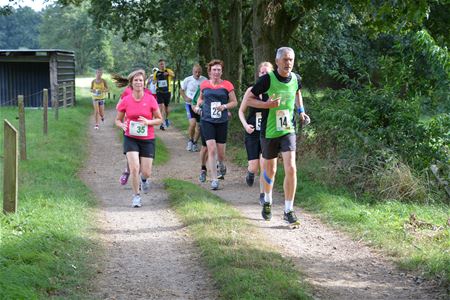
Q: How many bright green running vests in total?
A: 1